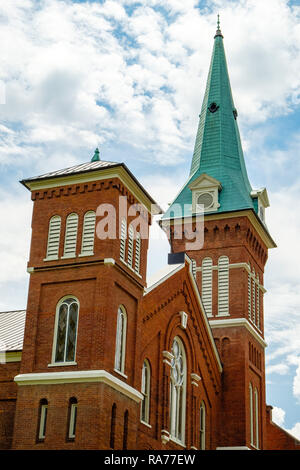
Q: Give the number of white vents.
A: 12